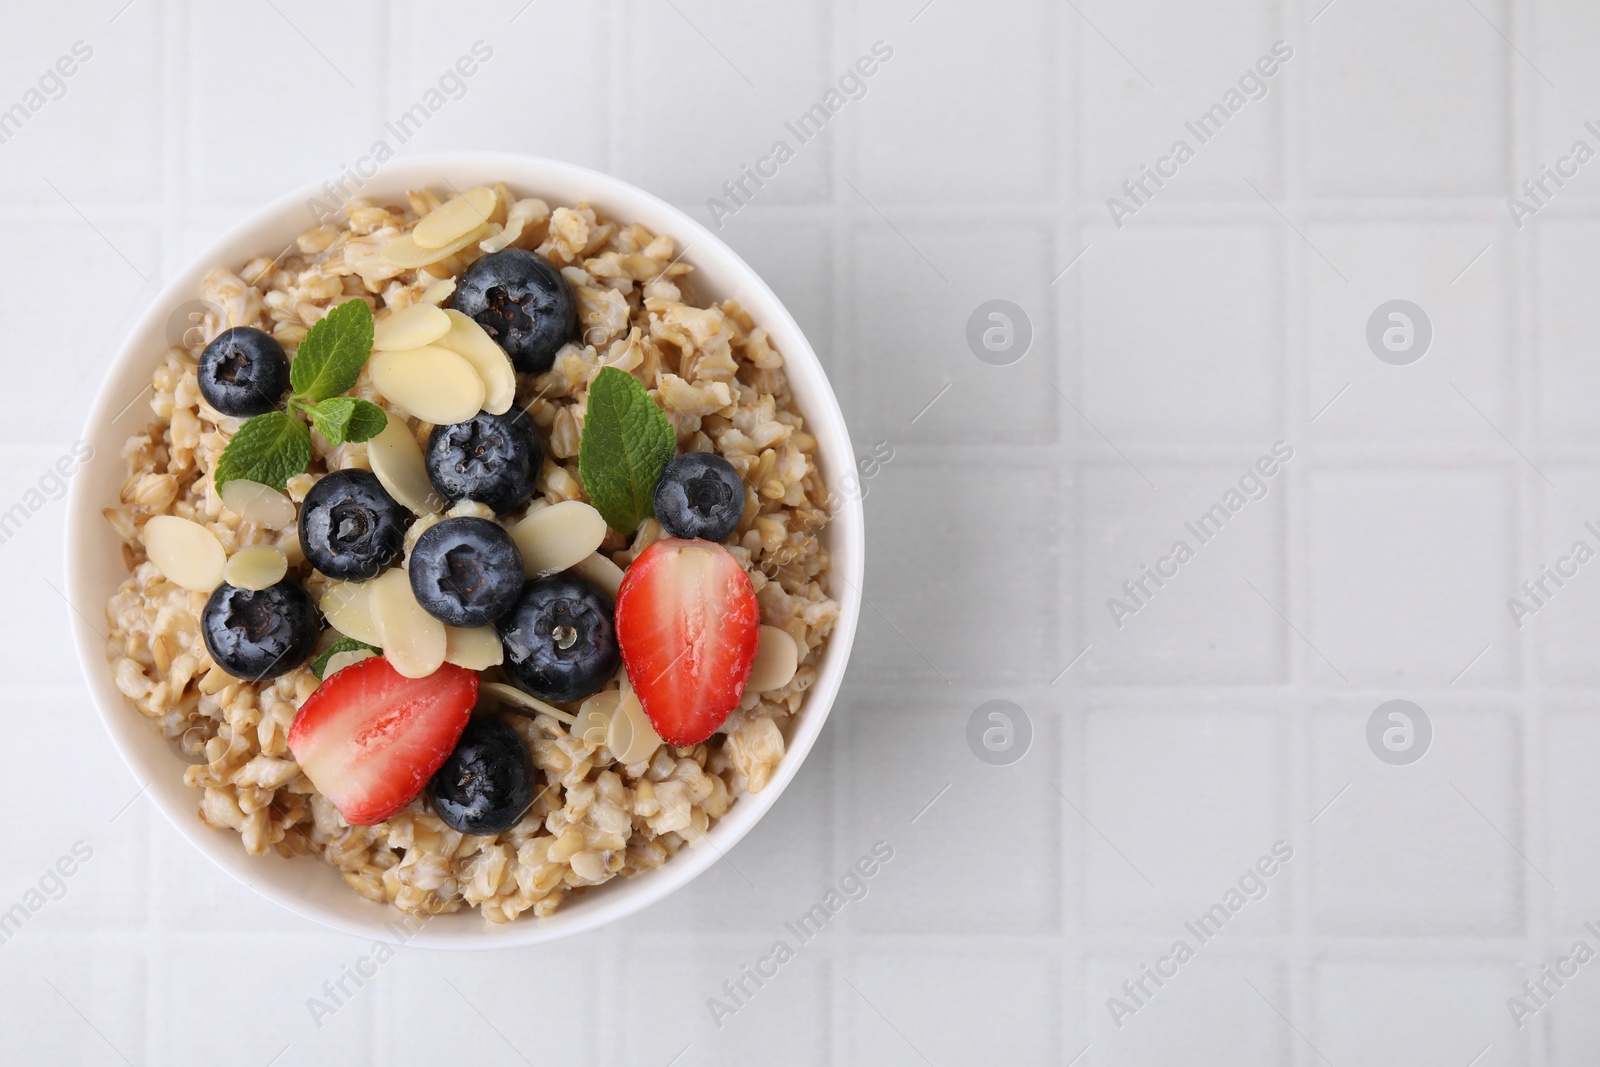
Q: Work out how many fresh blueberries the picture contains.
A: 9